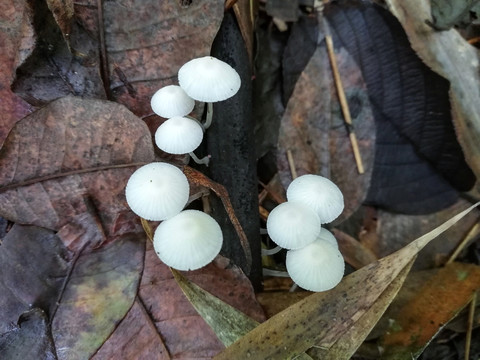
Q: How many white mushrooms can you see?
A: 9